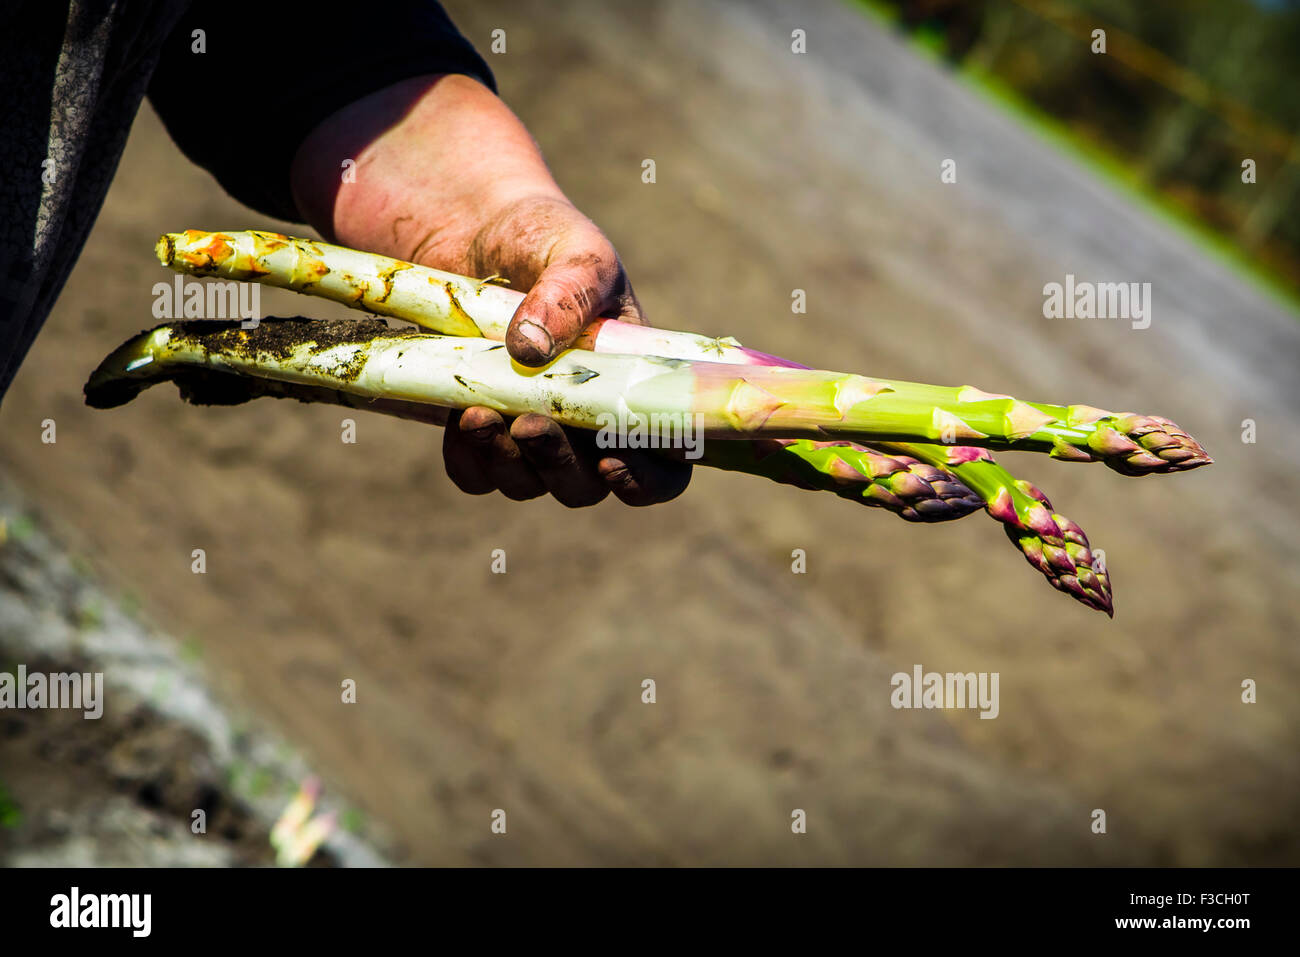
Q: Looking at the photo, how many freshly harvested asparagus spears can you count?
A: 3